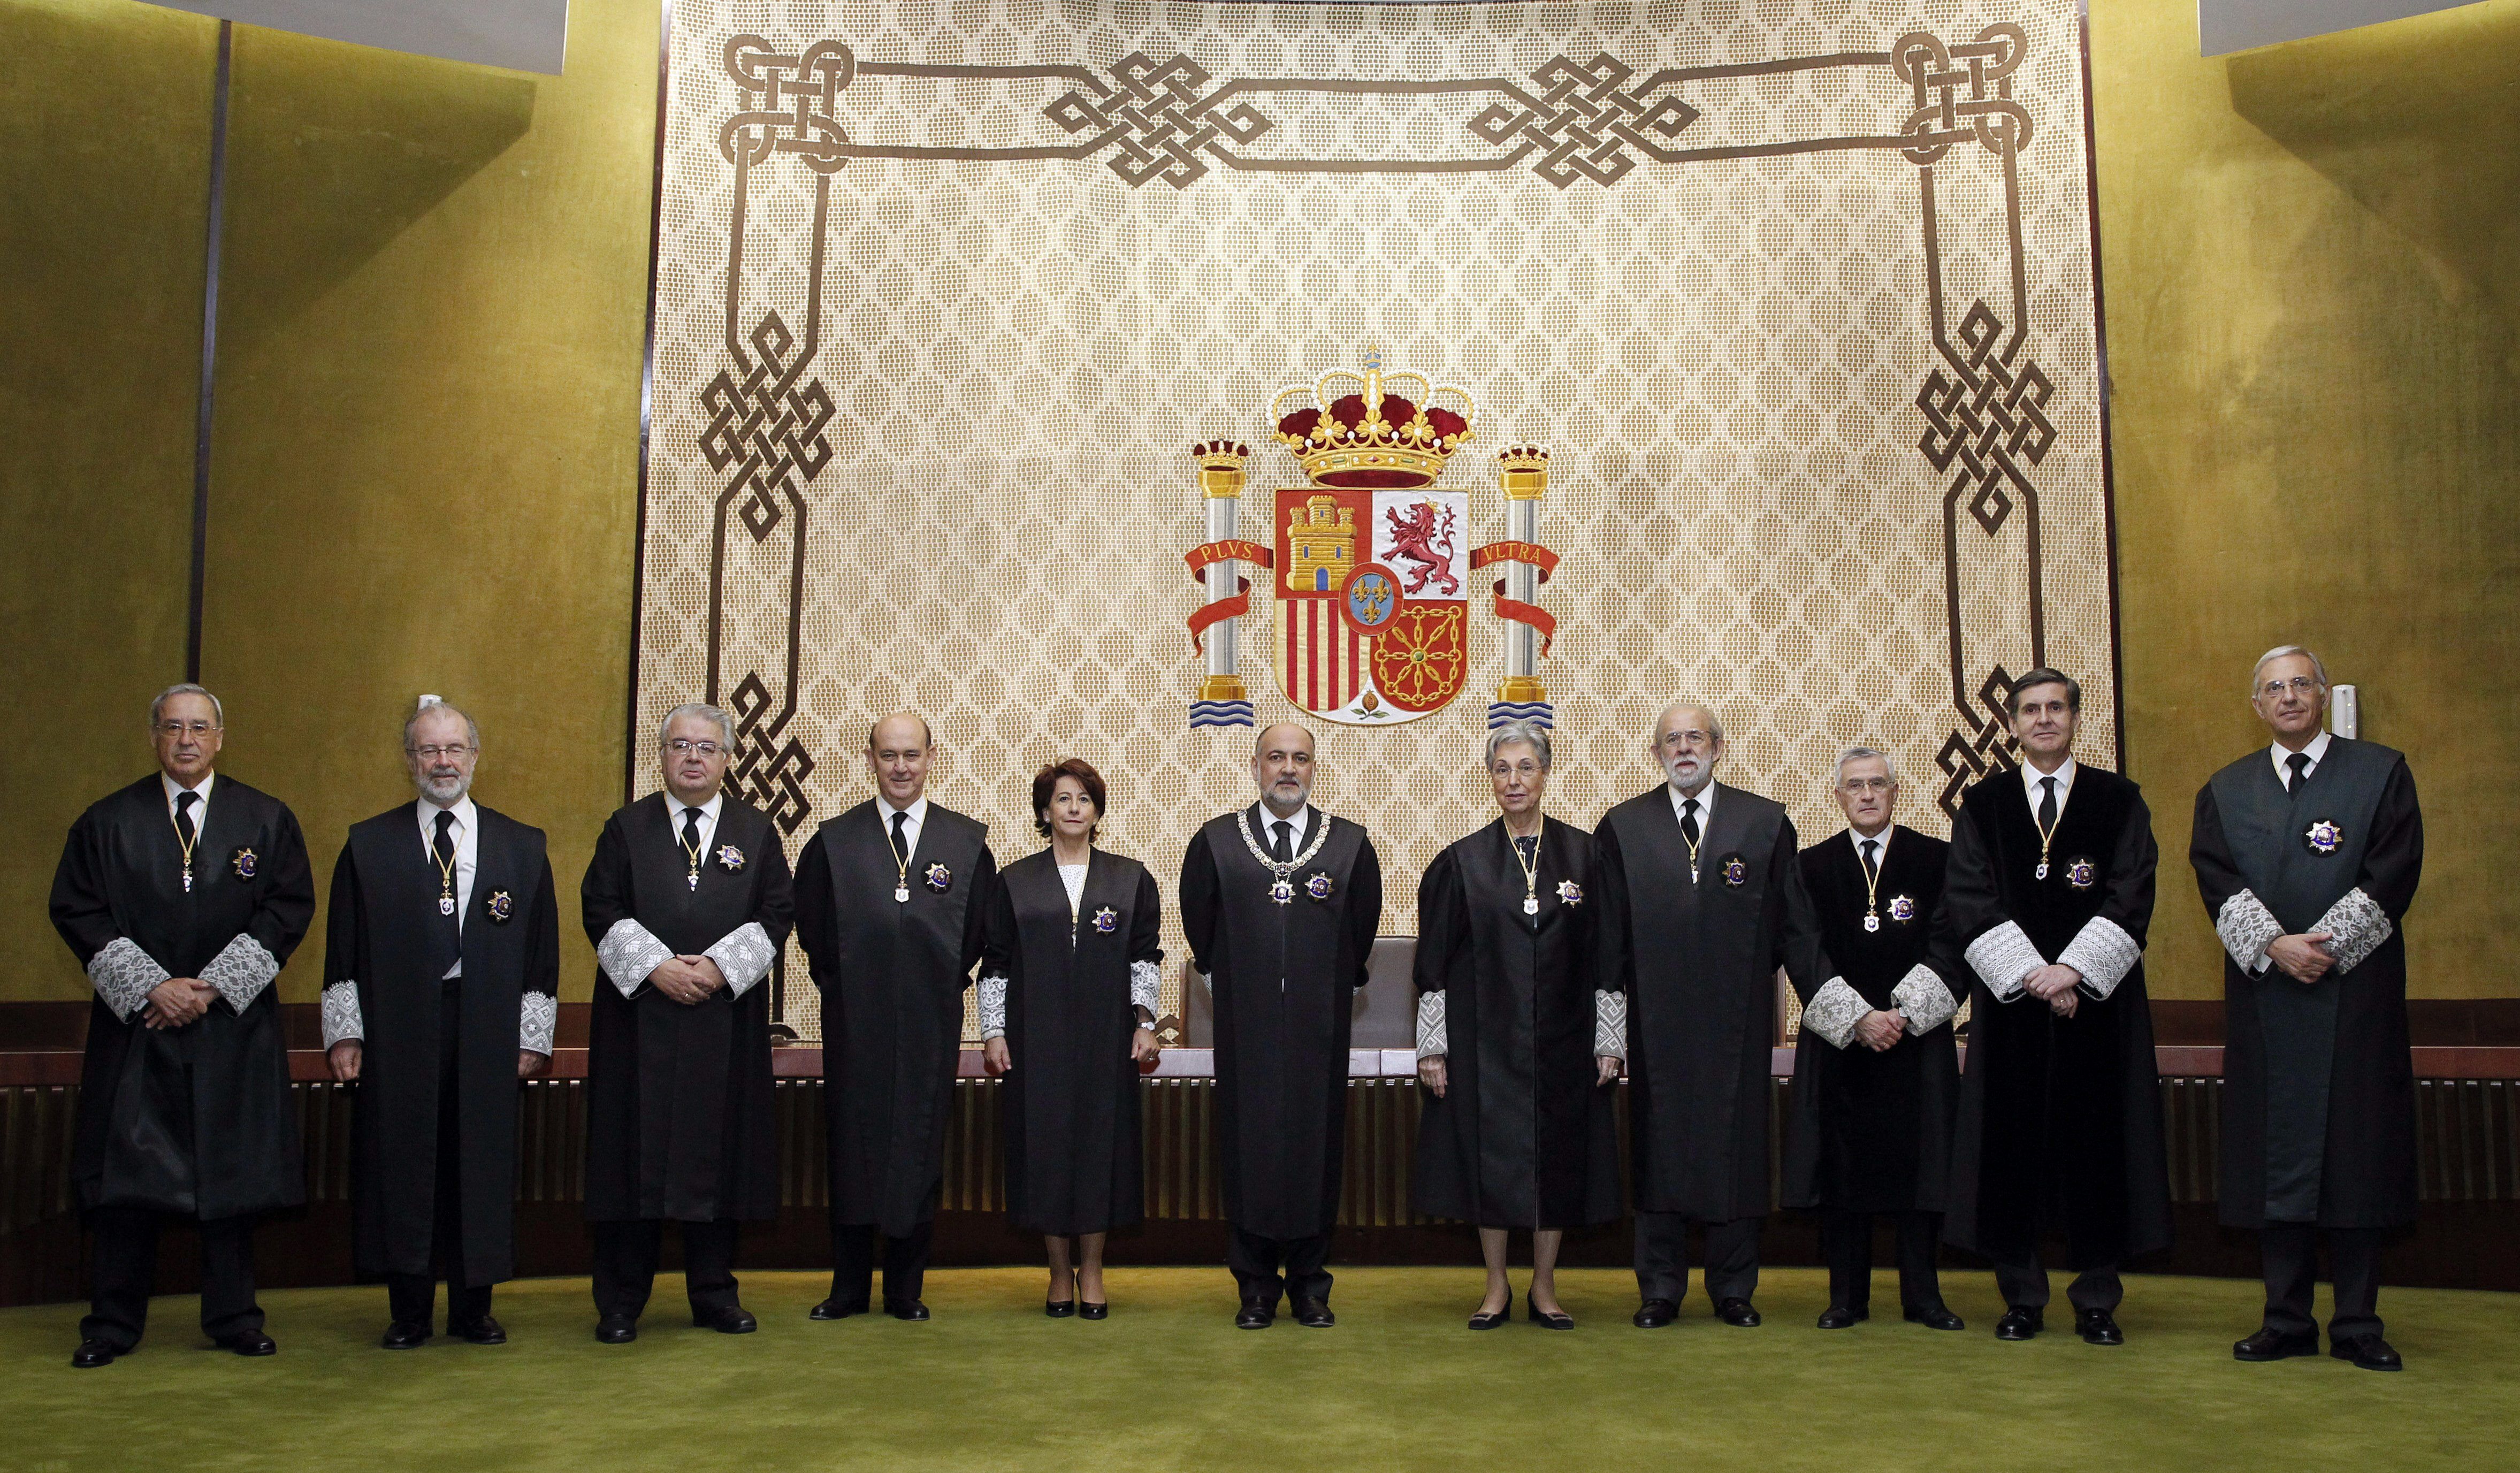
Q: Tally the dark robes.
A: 11